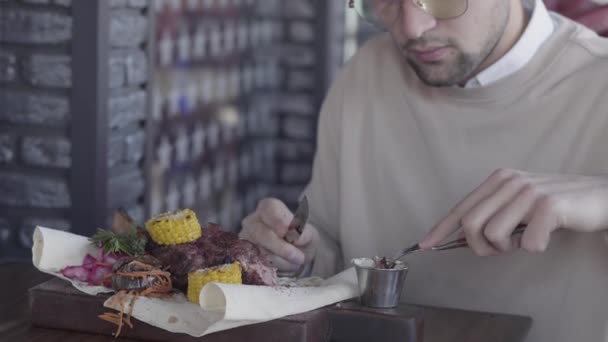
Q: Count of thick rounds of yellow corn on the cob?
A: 2